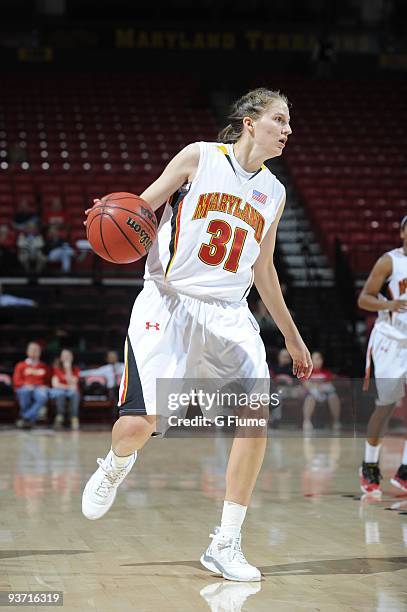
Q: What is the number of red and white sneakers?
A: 2